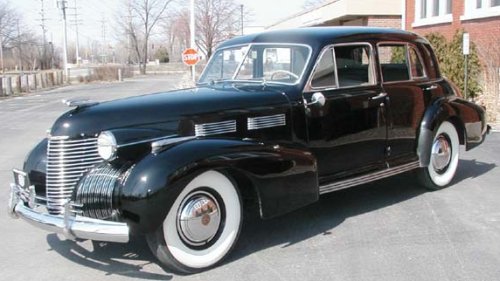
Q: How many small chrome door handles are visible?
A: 2